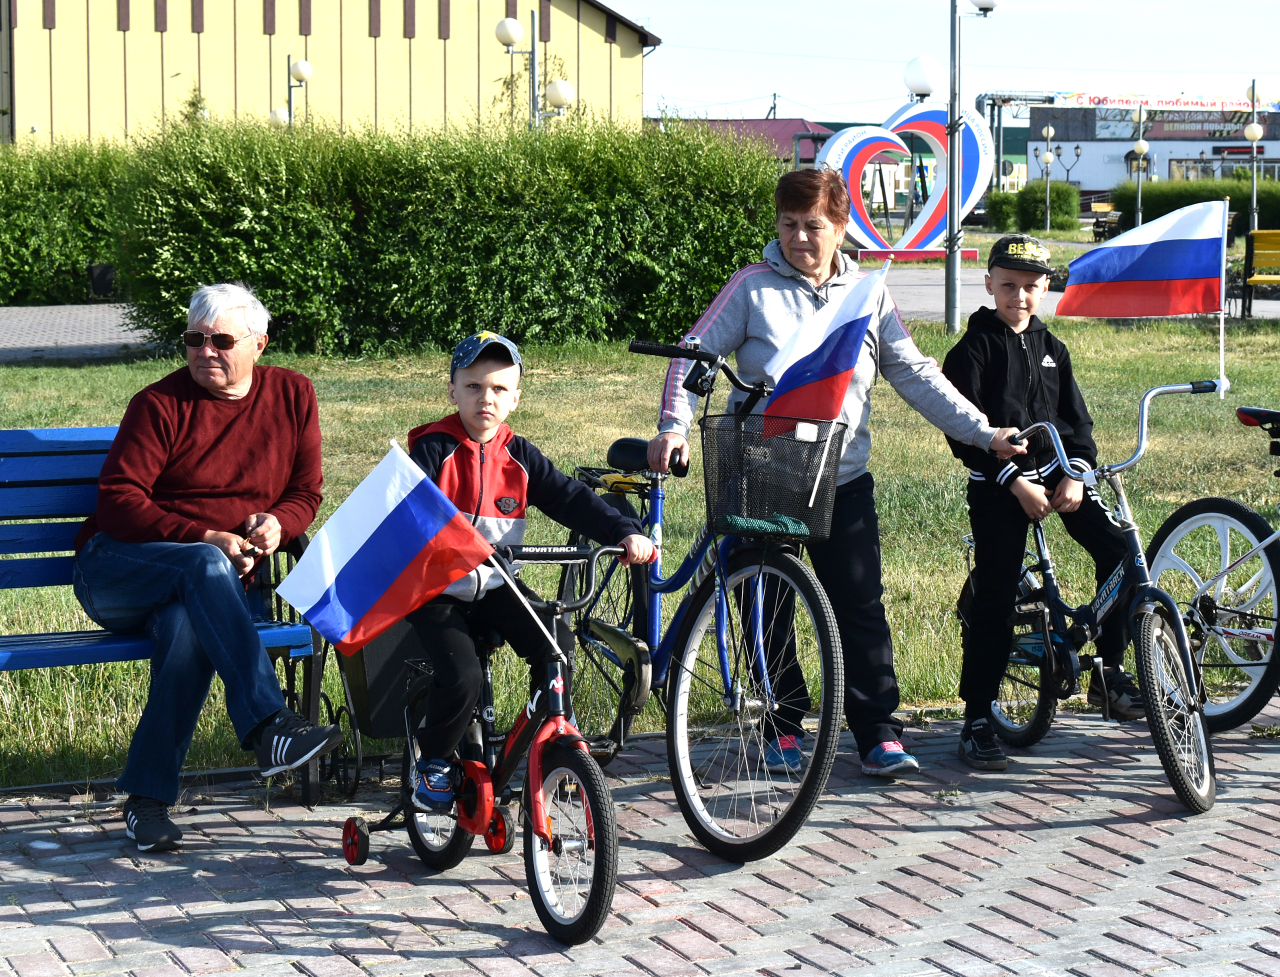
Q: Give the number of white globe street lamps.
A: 12